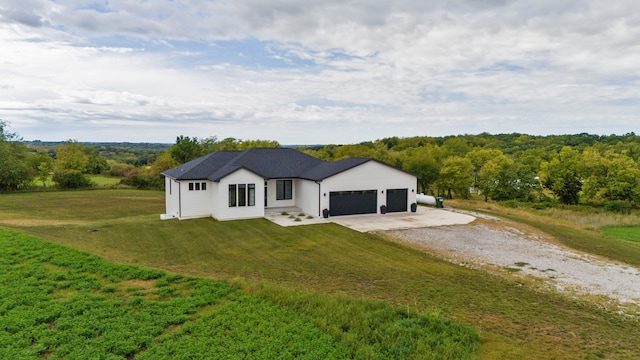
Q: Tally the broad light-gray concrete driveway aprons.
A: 1